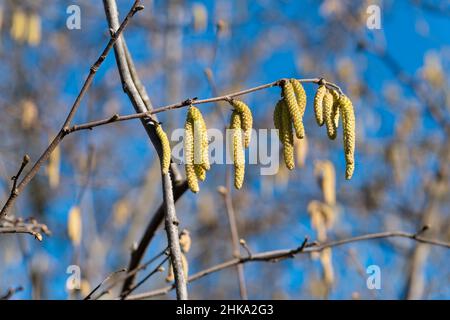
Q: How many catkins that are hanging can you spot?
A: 14